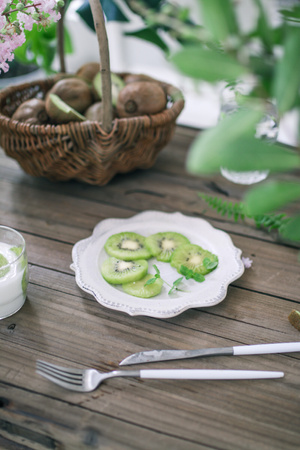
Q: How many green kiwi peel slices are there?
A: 5